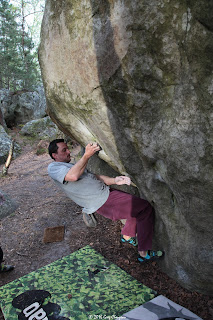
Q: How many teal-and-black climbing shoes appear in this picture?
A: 2